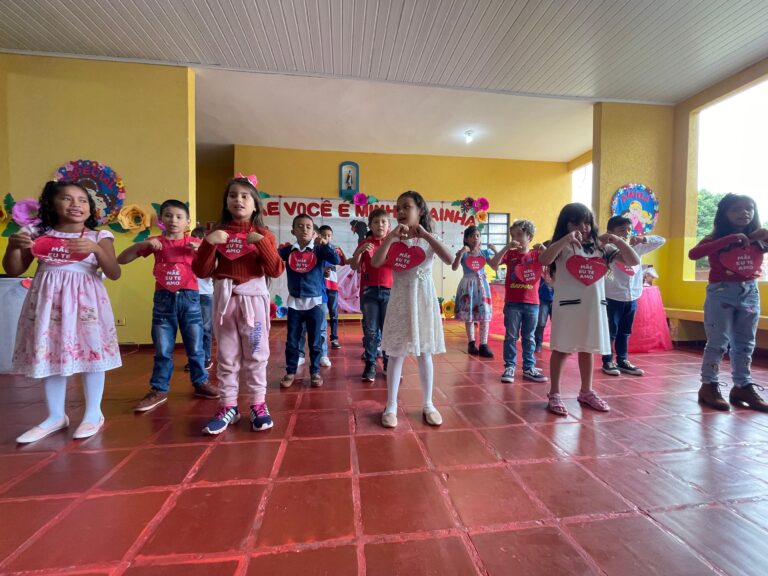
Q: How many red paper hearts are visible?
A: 10